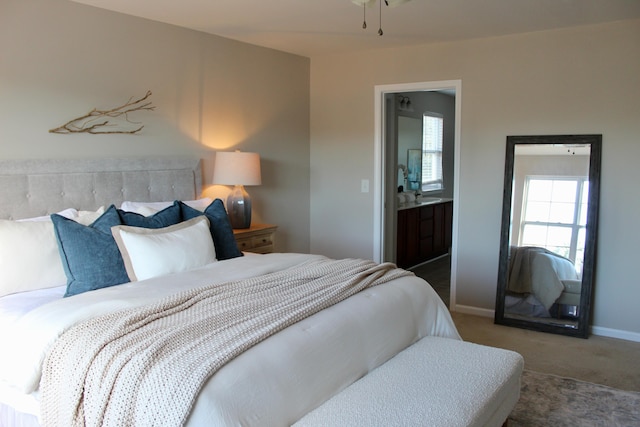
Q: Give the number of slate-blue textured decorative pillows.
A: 3